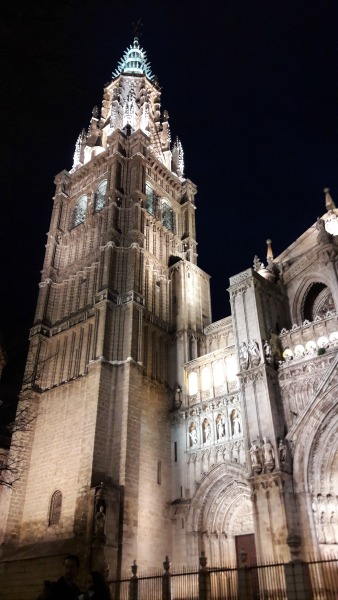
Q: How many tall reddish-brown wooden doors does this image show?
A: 1